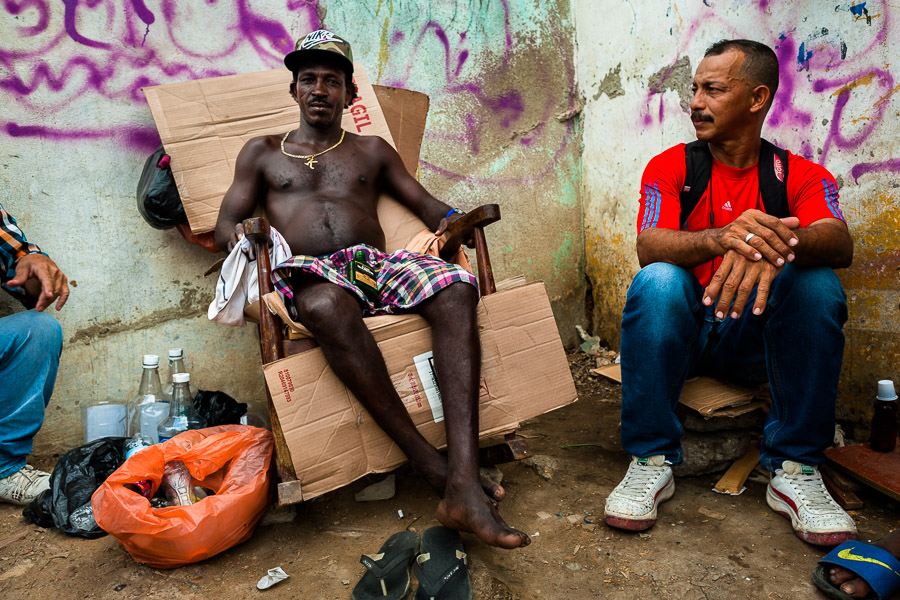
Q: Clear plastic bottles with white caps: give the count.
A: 3